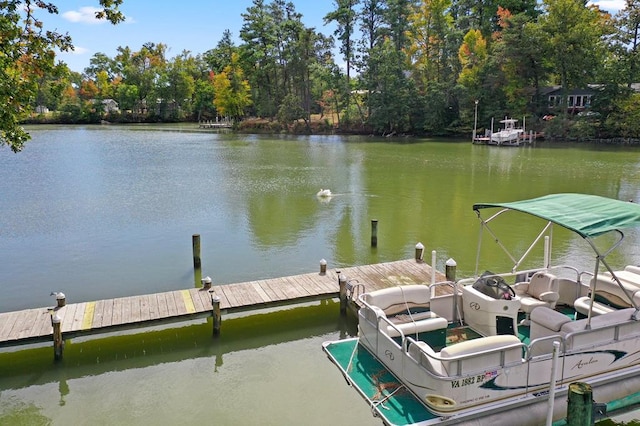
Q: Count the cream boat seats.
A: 5